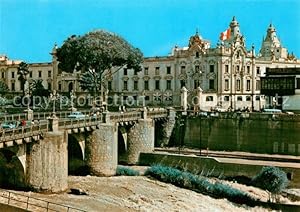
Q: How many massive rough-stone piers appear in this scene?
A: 3